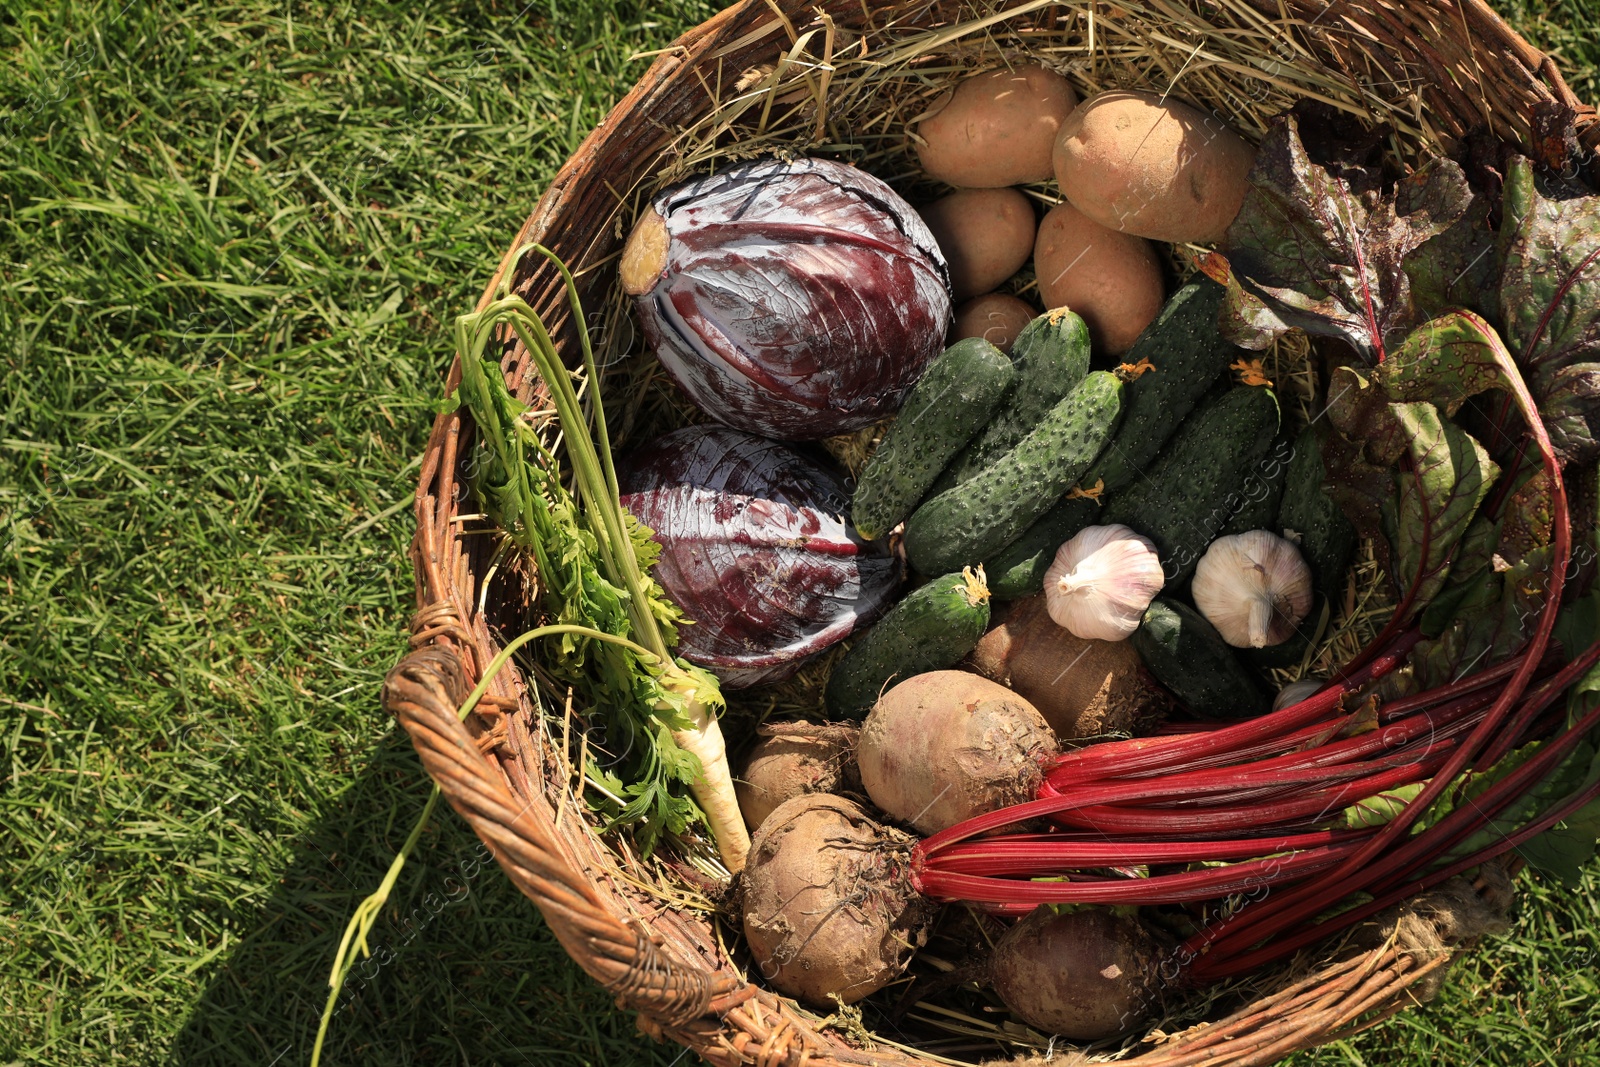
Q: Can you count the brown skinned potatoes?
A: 5